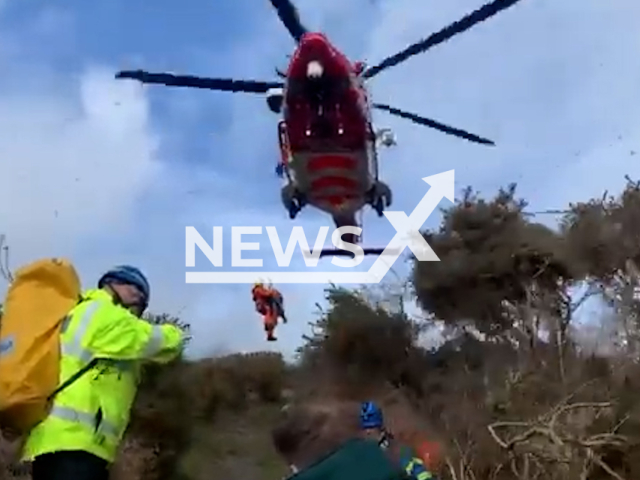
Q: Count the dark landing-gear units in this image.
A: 2